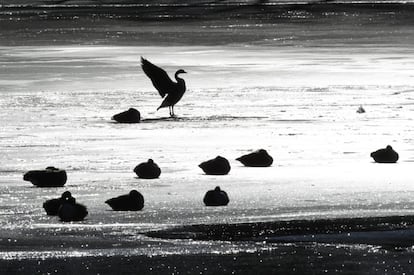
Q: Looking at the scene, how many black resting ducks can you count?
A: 10